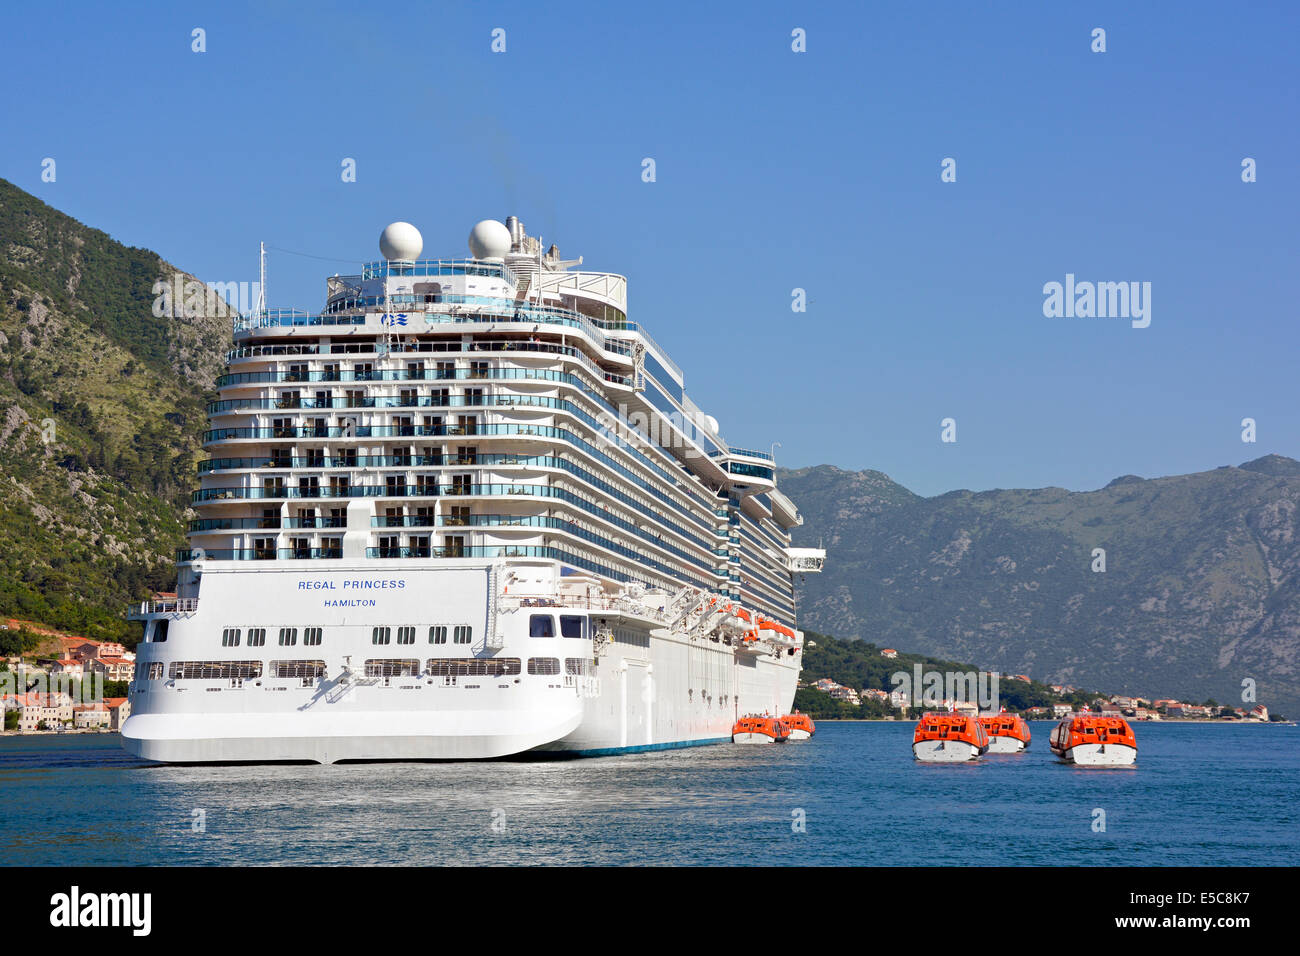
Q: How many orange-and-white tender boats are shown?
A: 5